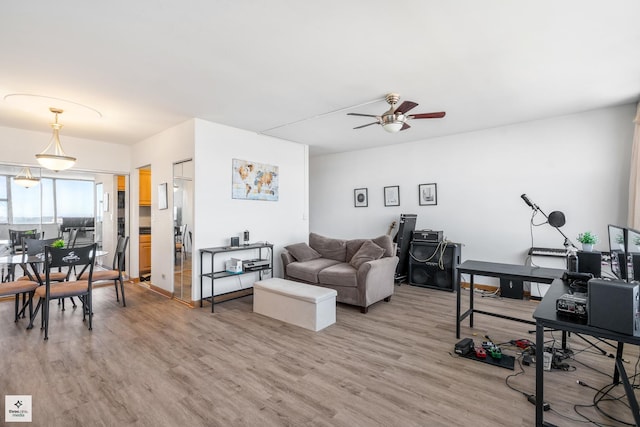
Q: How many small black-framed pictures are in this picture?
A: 3